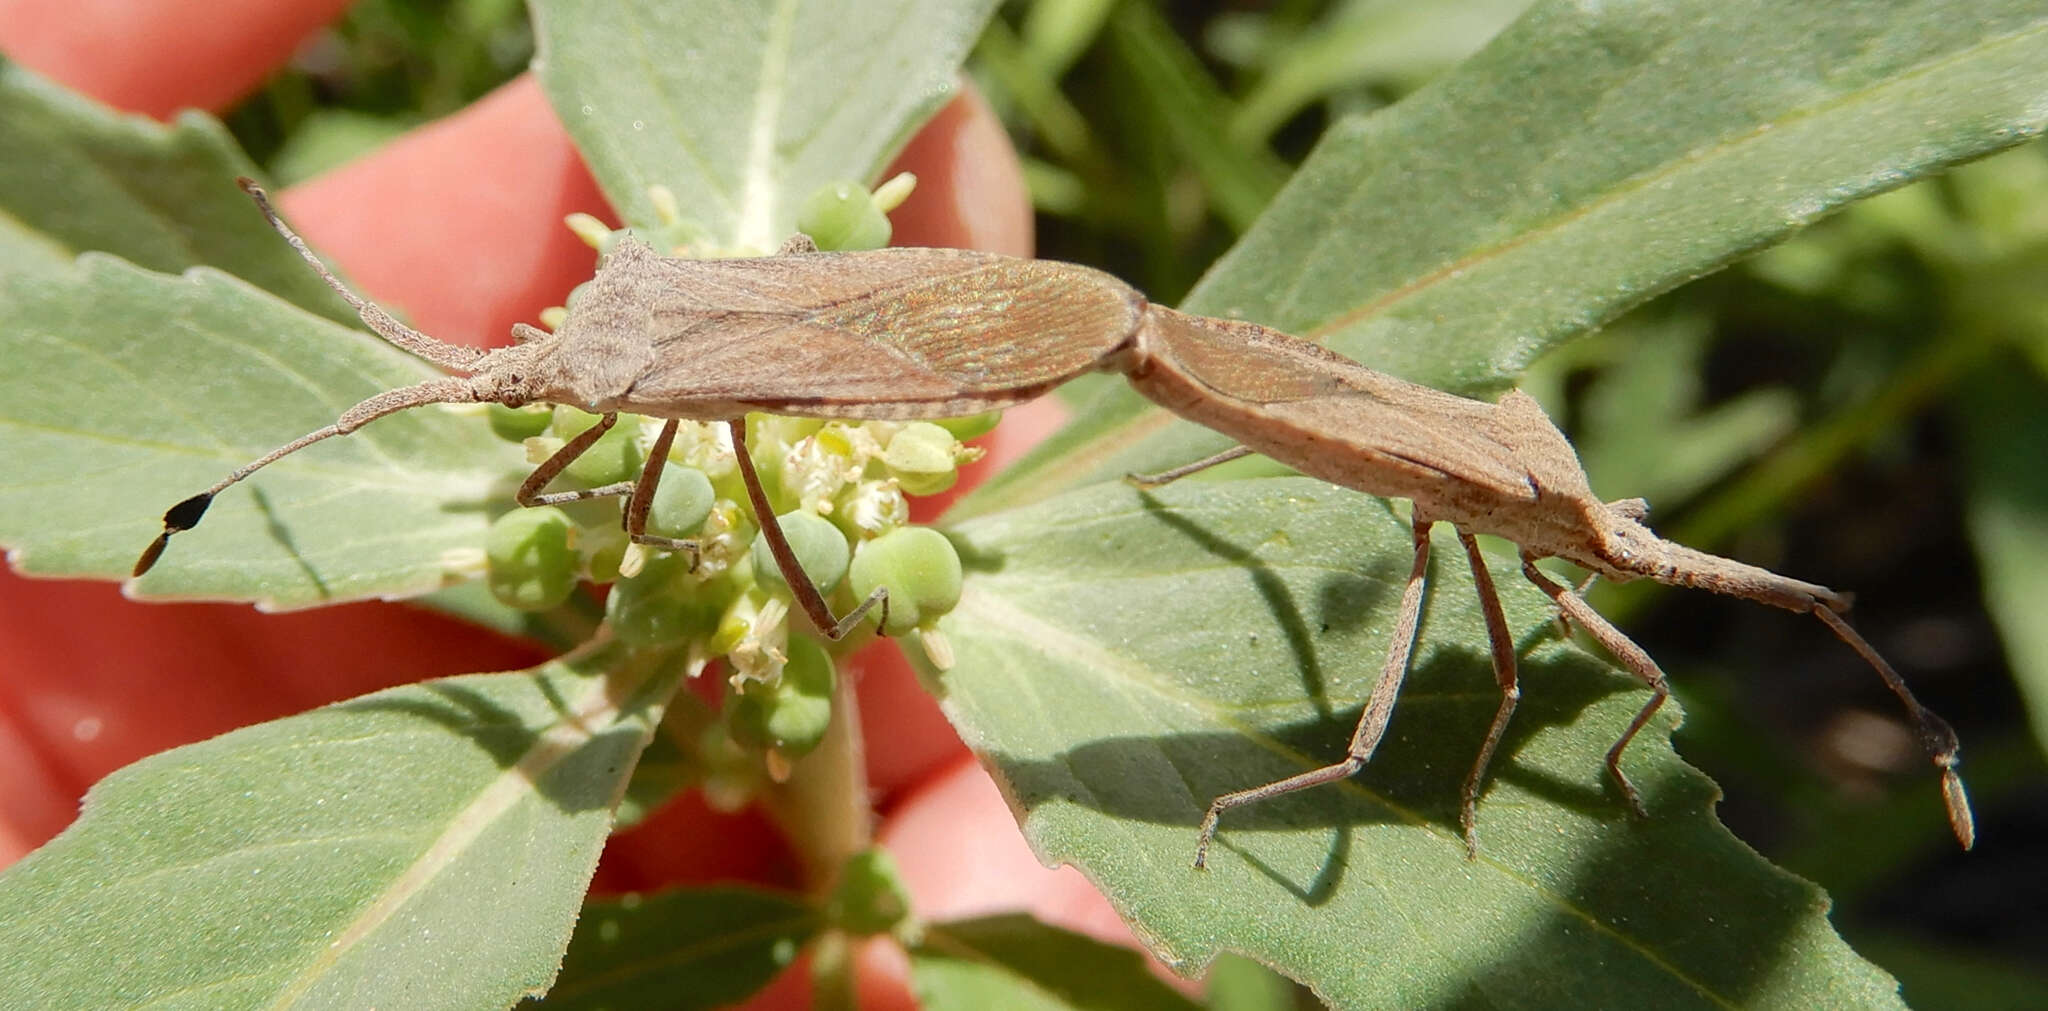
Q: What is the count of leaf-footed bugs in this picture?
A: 2